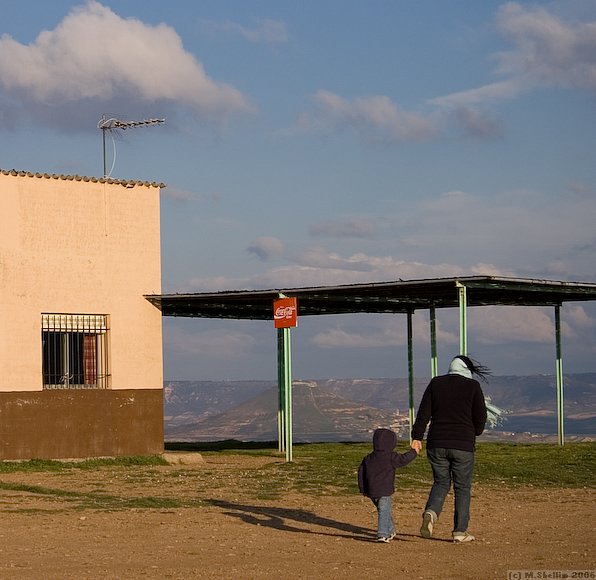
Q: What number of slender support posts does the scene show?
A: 6